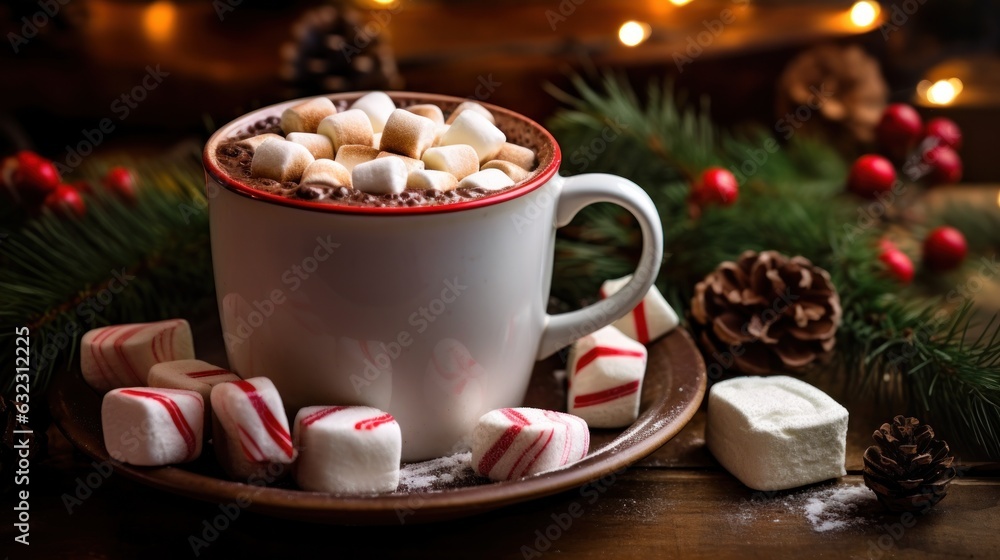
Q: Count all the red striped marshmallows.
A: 8